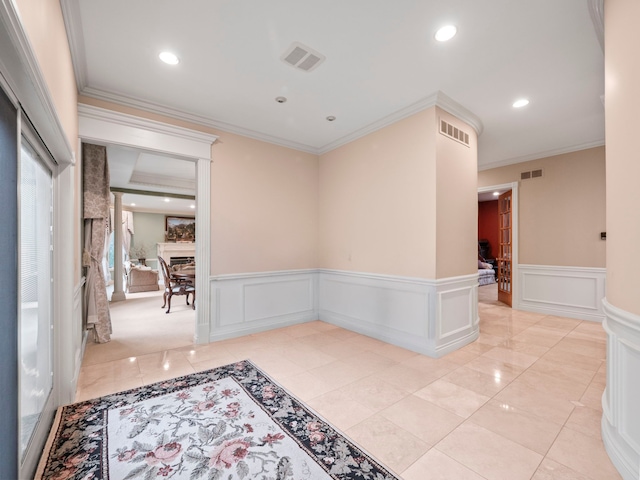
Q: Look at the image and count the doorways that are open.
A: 2